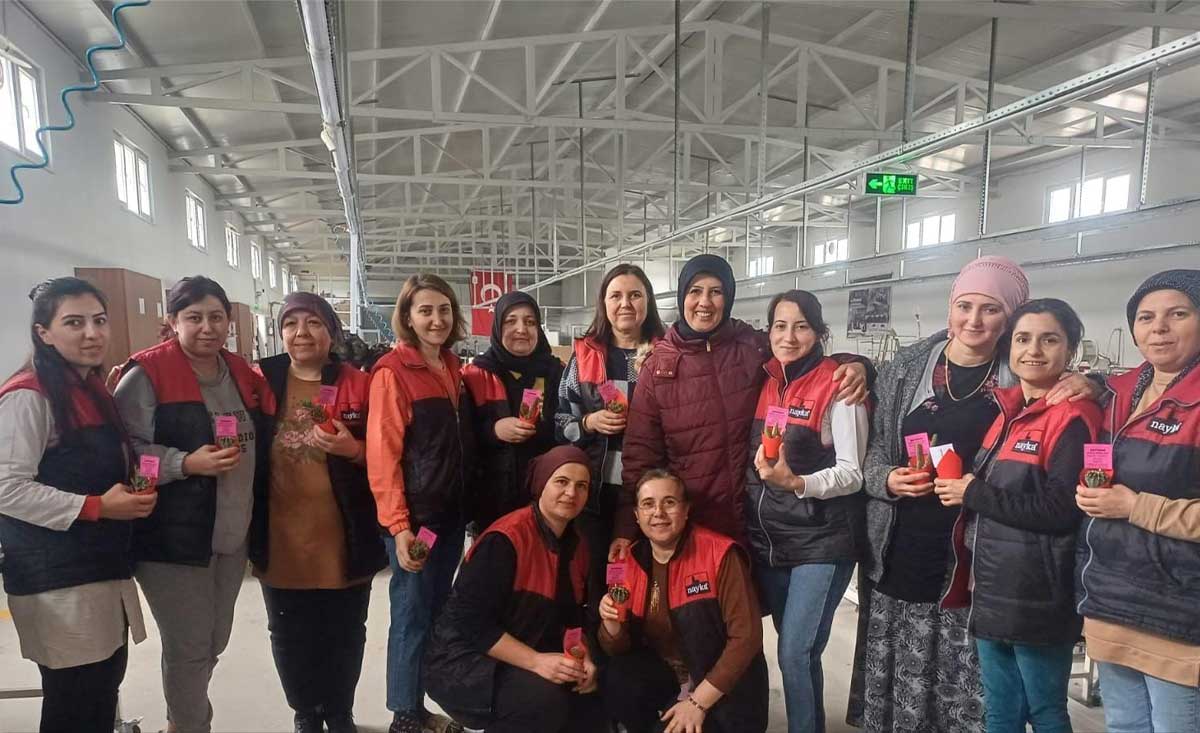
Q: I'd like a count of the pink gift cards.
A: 11